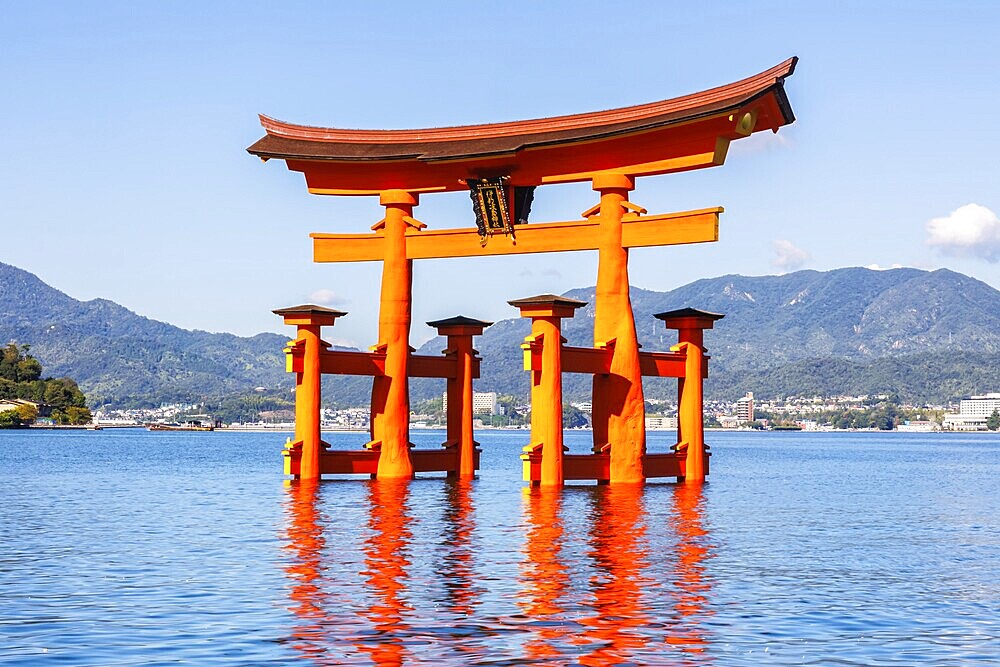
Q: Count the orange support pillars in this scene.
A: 6